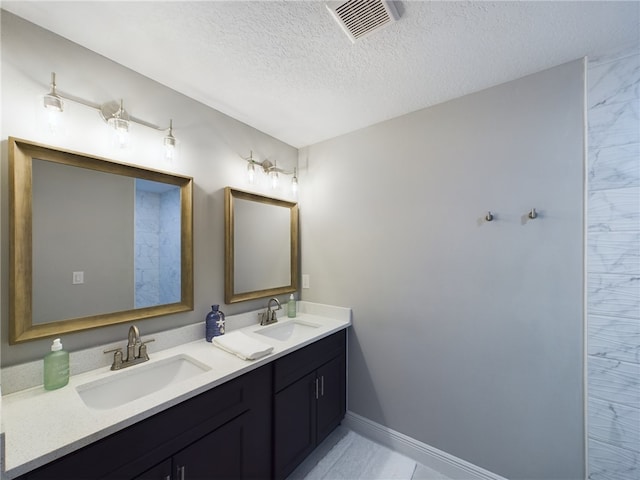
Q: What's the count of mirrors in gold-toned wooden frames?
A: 2